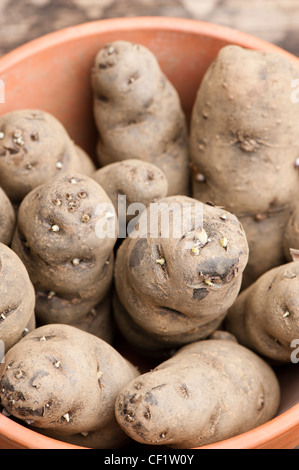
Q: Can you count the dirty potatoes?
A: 12